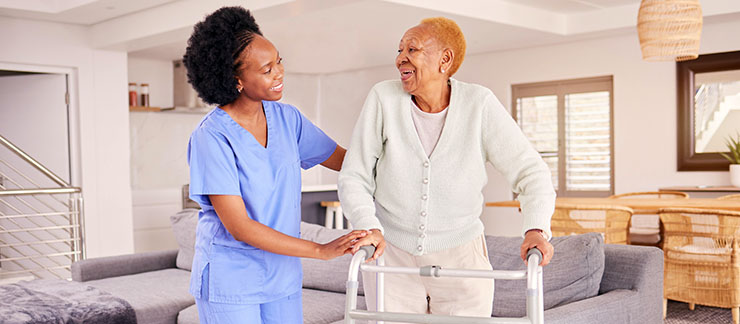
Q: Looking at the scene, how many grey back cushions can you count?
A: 3